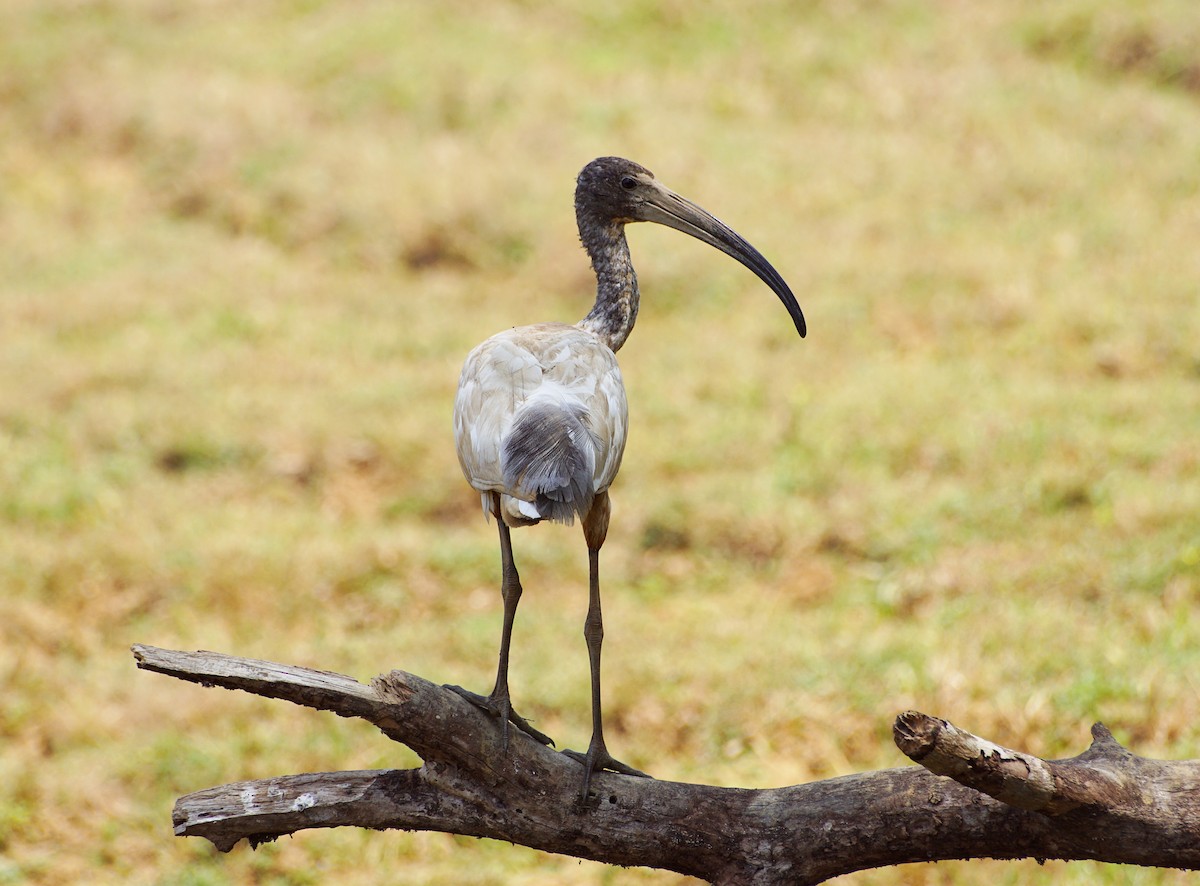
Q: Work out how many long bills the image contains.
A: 1